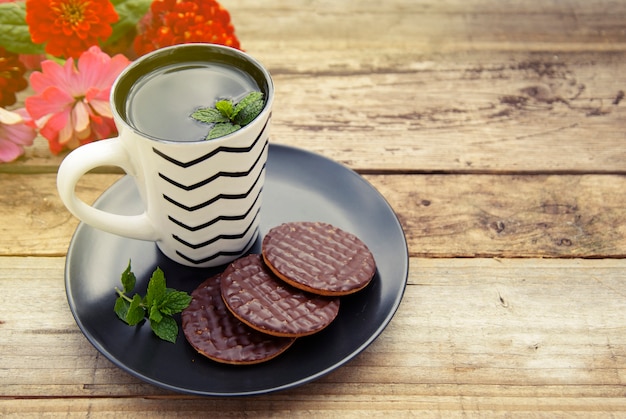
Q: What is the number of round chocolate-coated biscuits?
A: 3